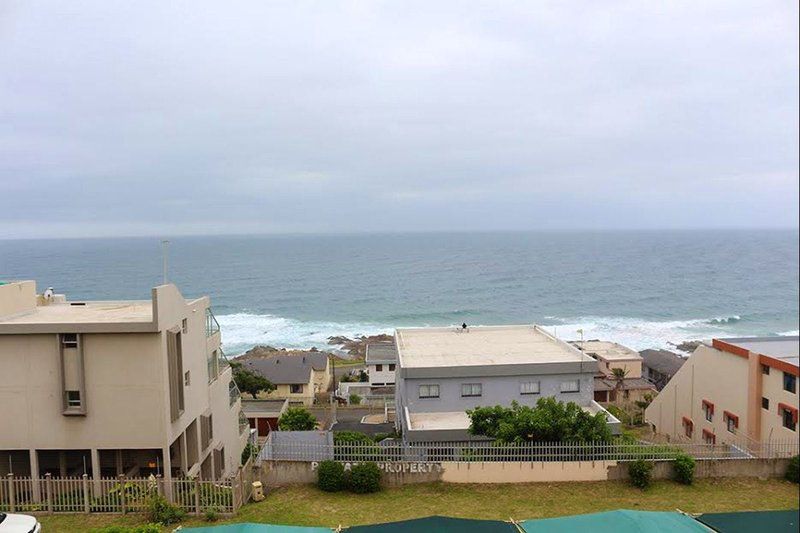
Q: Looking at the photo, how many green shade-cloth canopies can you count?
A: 4